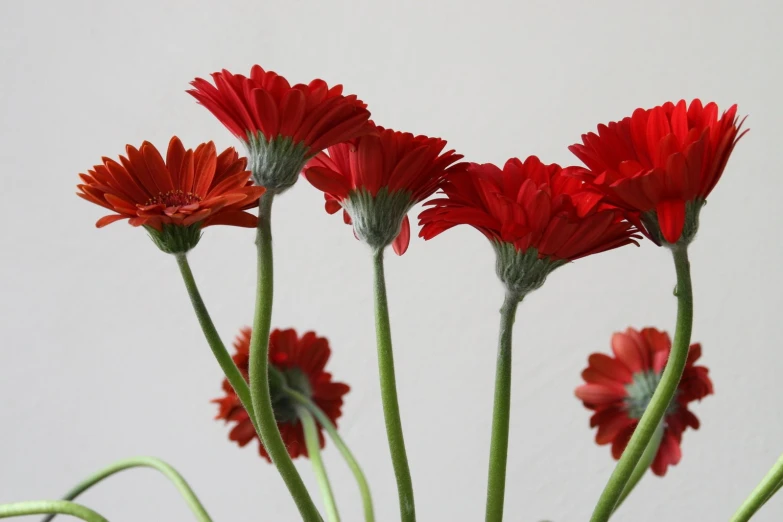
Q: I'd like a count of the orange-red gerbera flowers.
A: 1